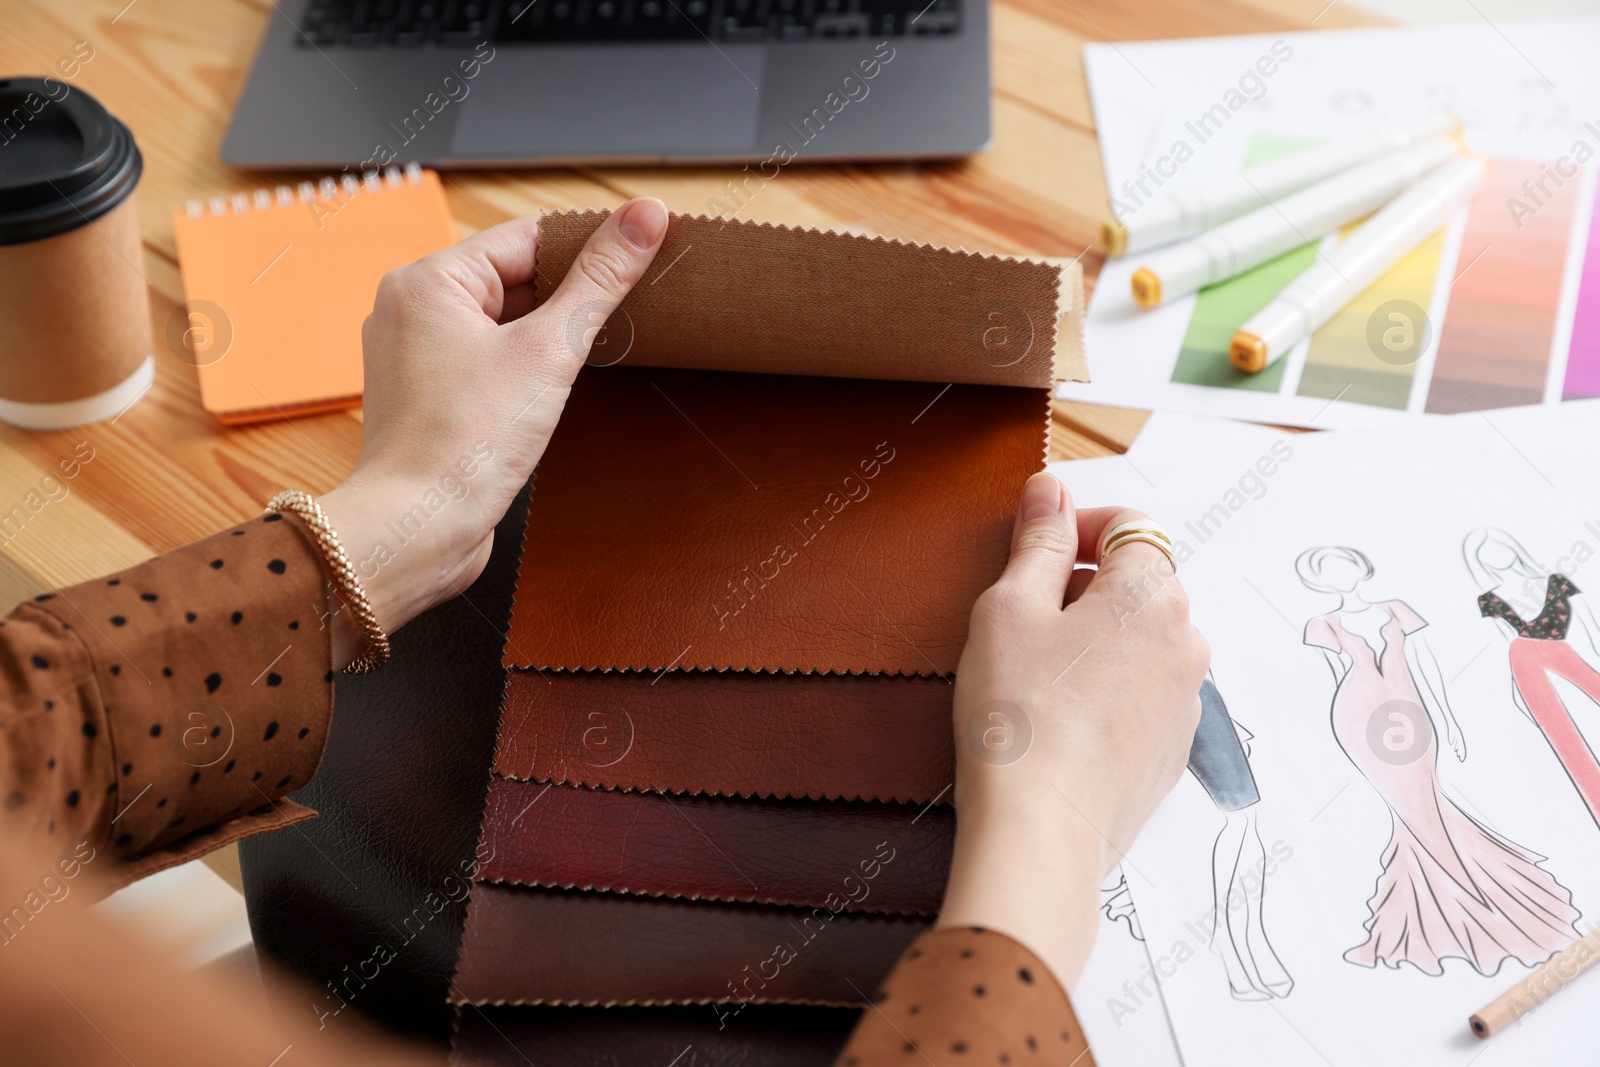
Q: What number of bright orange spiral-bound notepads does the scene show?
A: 1